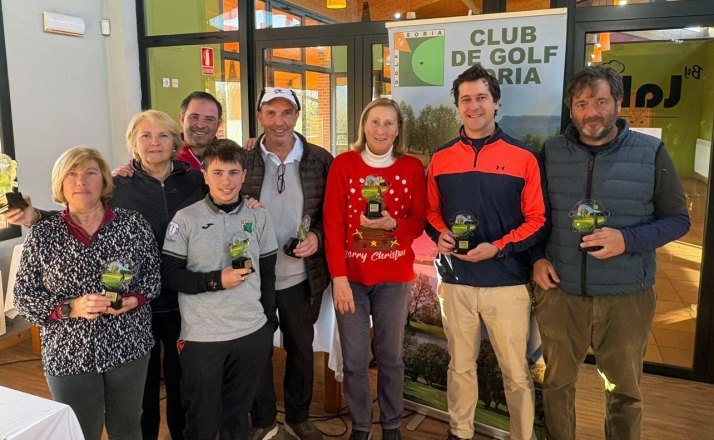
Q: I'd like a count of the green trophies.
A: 7